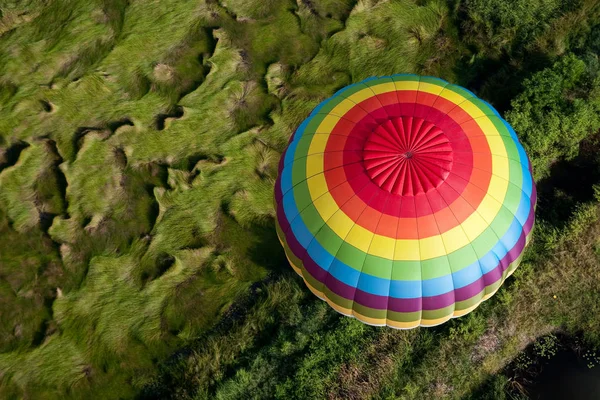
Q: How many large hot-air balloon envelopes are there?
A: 1